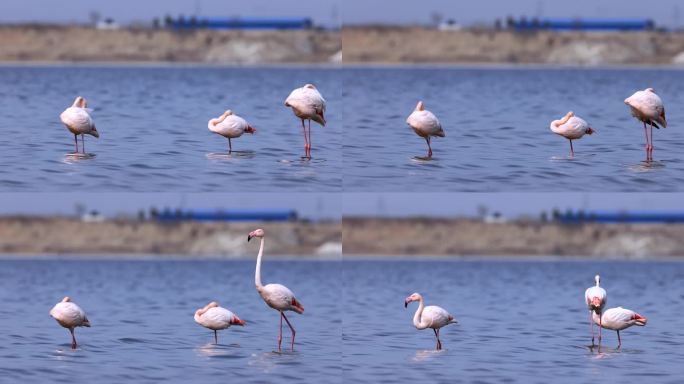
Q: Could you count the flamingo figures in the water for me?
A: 12